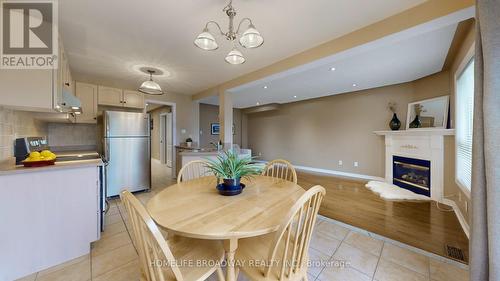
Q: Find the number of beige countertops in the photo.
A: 2